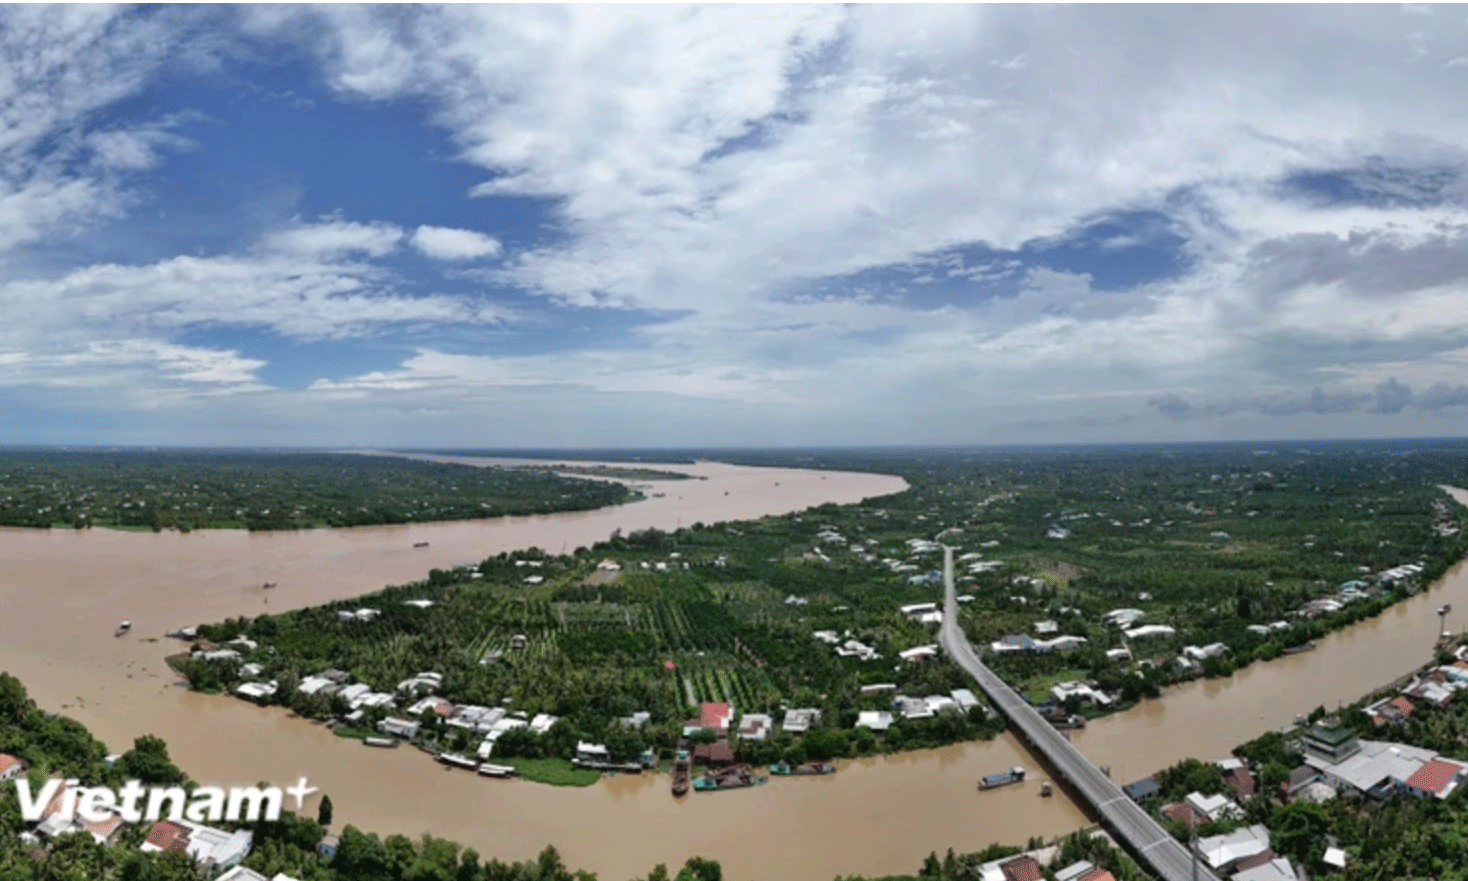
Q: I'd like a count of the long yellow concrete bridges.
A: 0